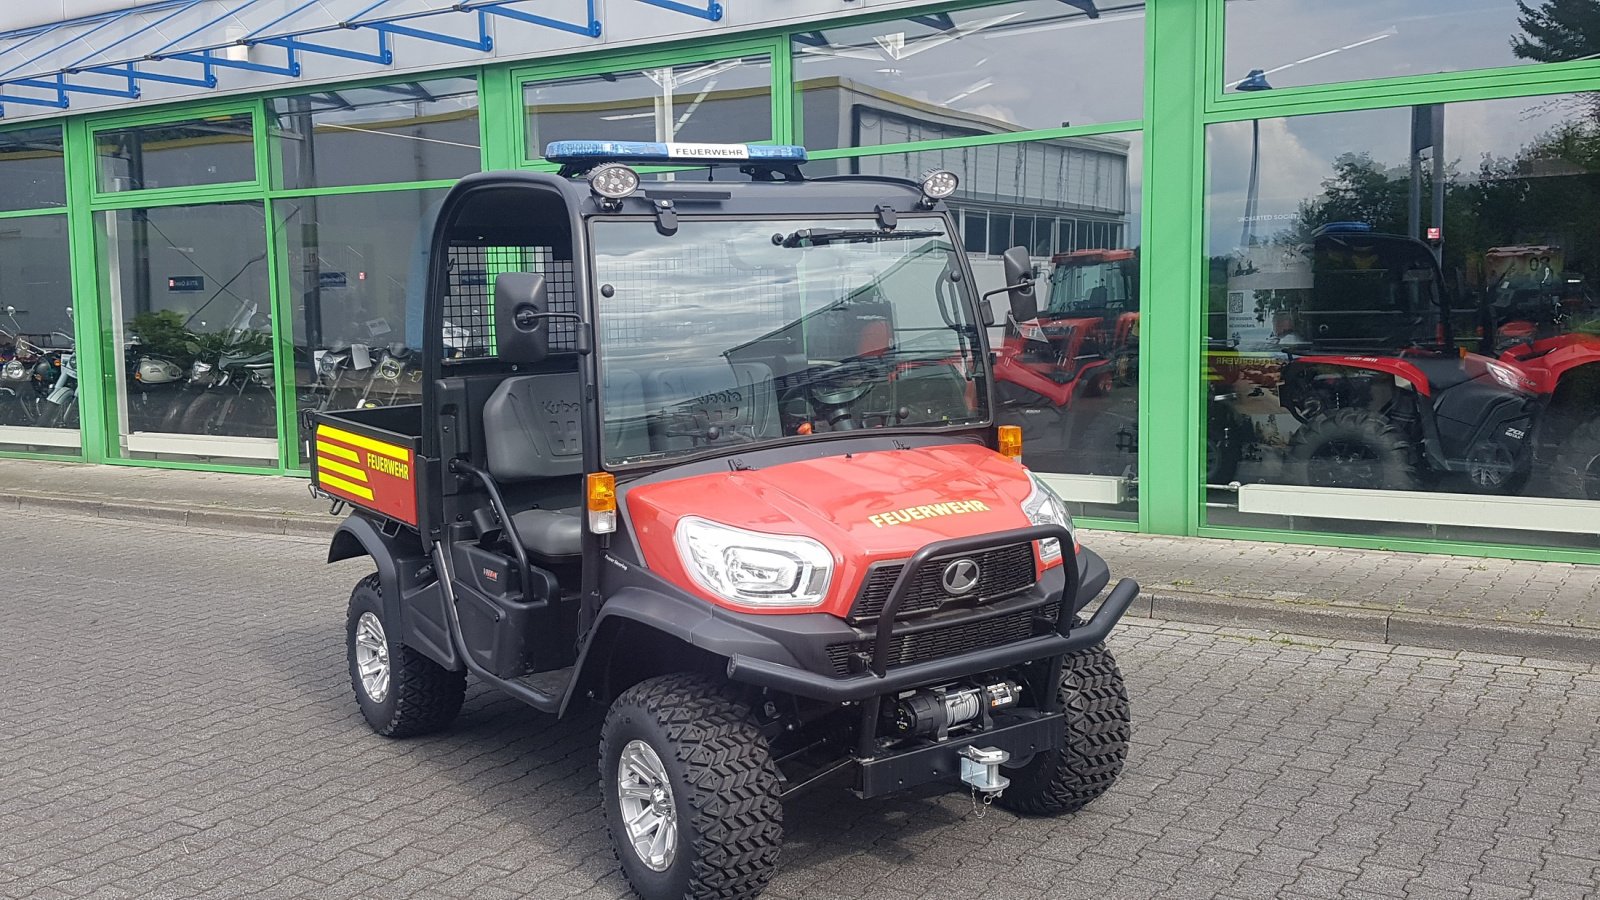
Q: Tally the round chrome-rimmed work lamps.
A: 2